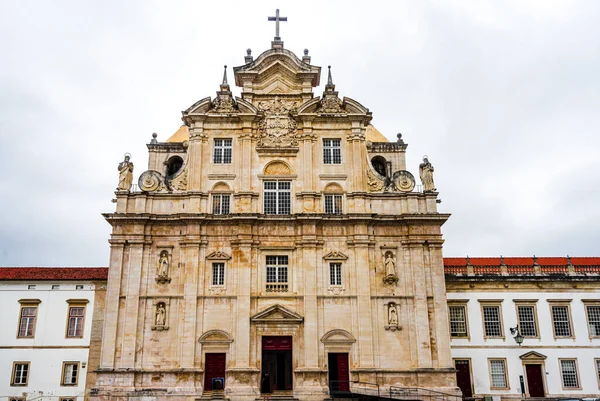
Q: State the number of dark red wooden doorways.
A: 5